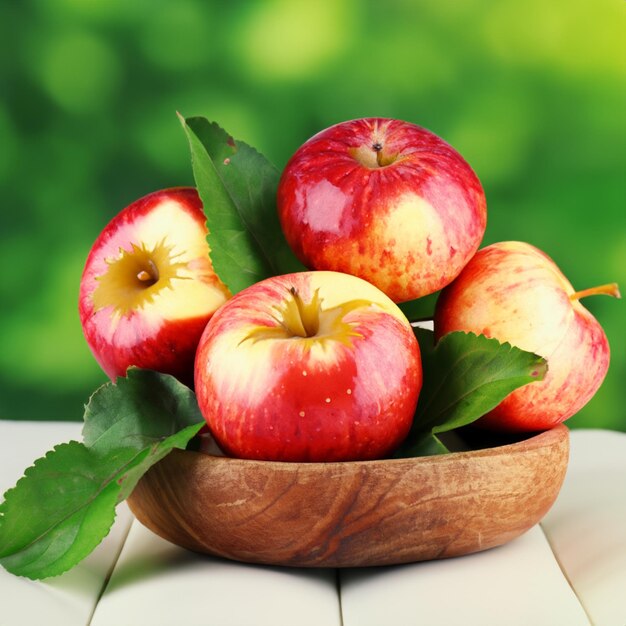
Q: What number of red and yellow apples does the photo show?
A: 4